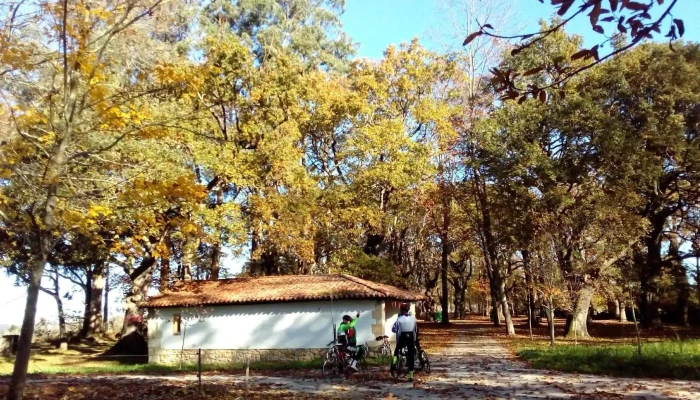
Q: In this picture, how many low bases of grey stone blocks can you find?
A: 1